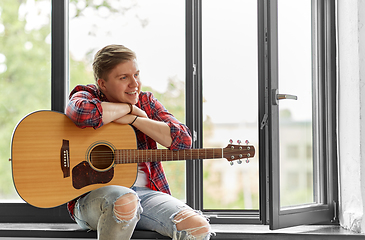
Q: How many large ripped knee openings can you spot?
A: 2